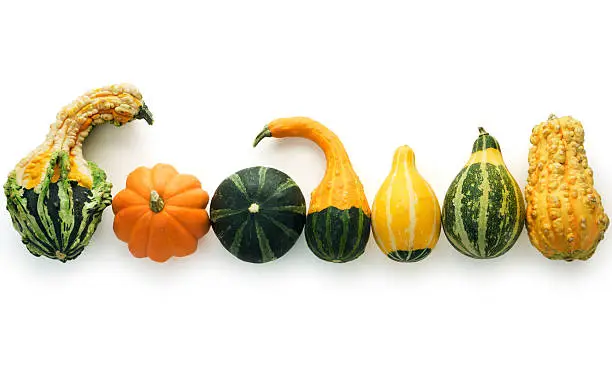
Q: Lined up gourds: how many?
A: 7